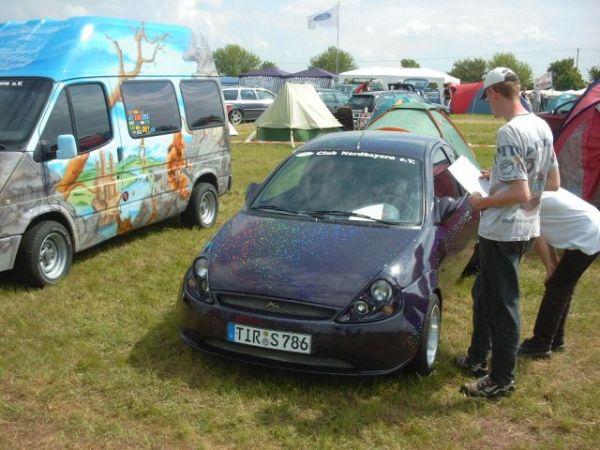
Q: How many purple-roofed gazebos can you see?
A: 2